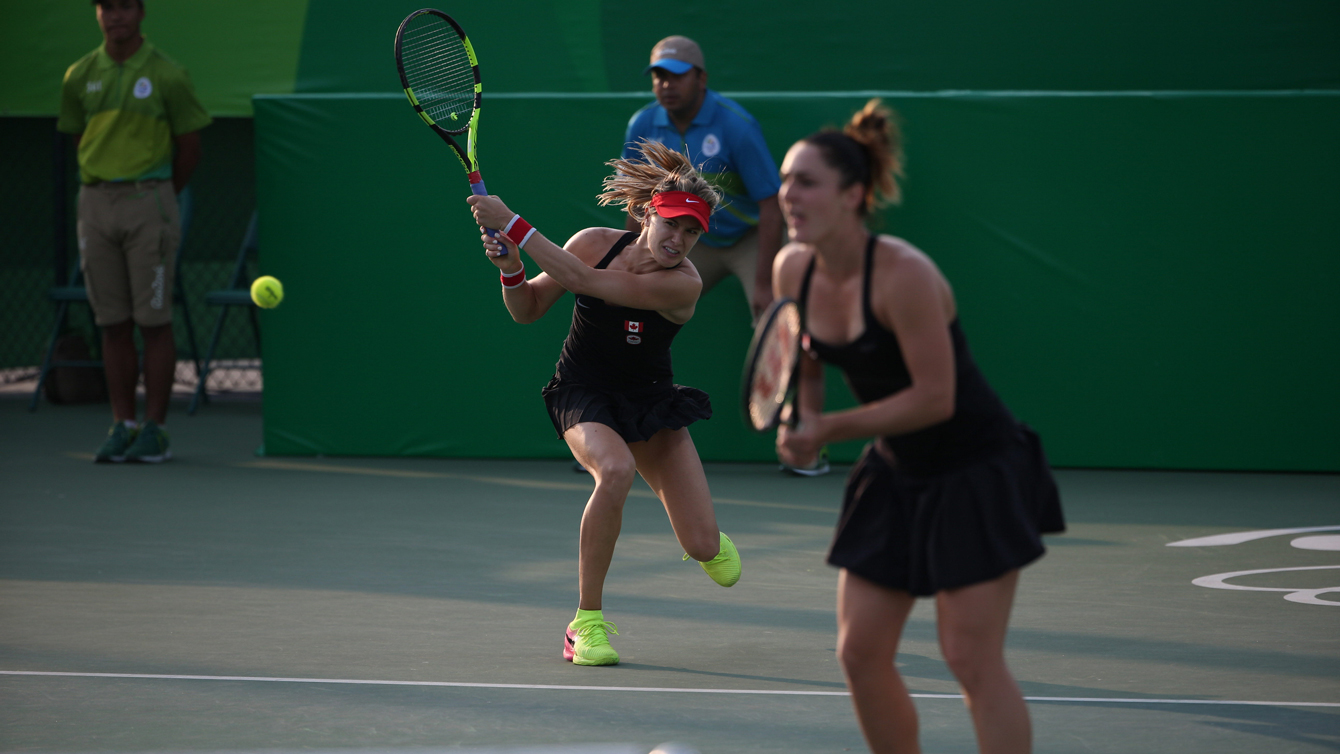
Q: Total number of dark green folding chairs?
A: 2